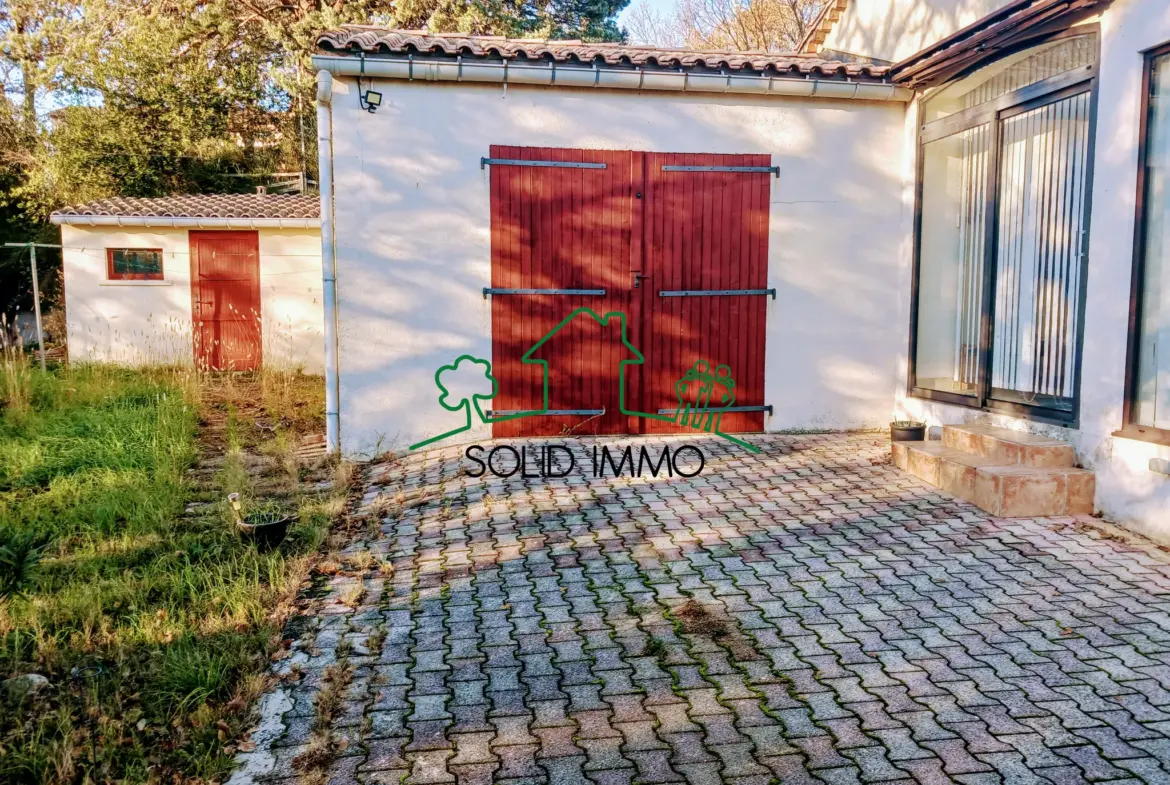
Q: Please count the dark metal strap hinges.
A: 6